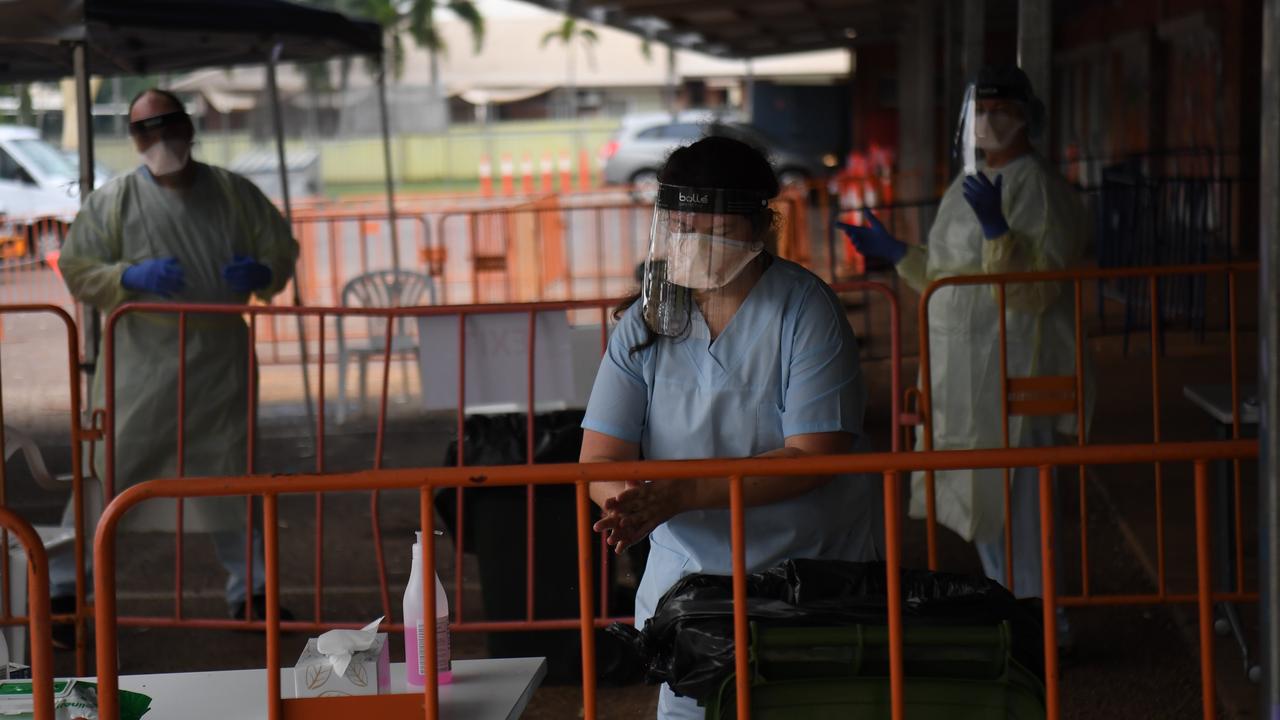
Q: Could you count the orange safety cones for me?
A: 6